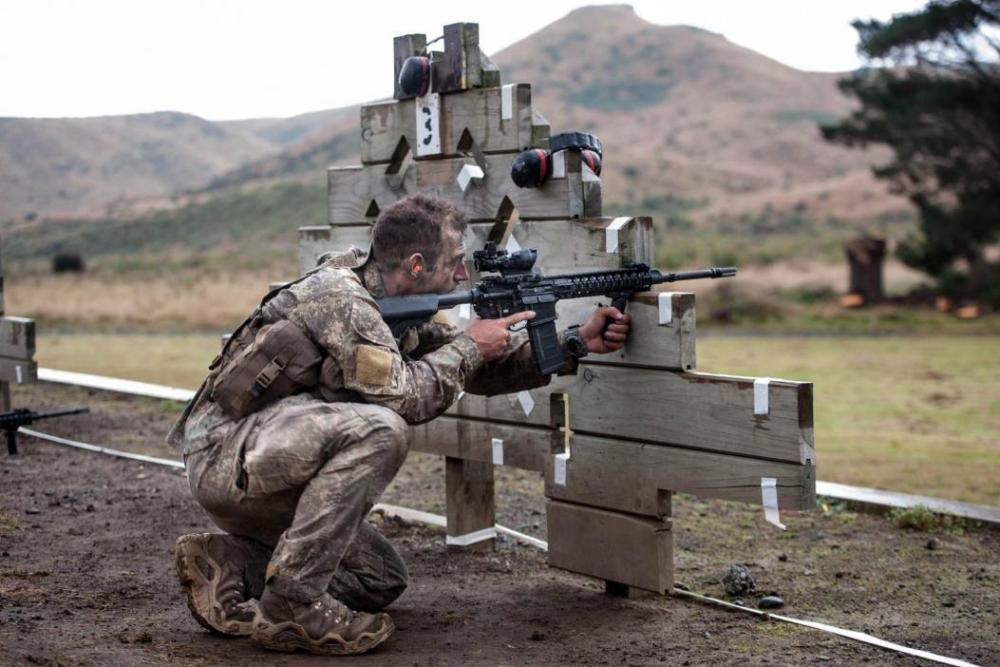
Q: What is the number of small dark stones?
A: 2